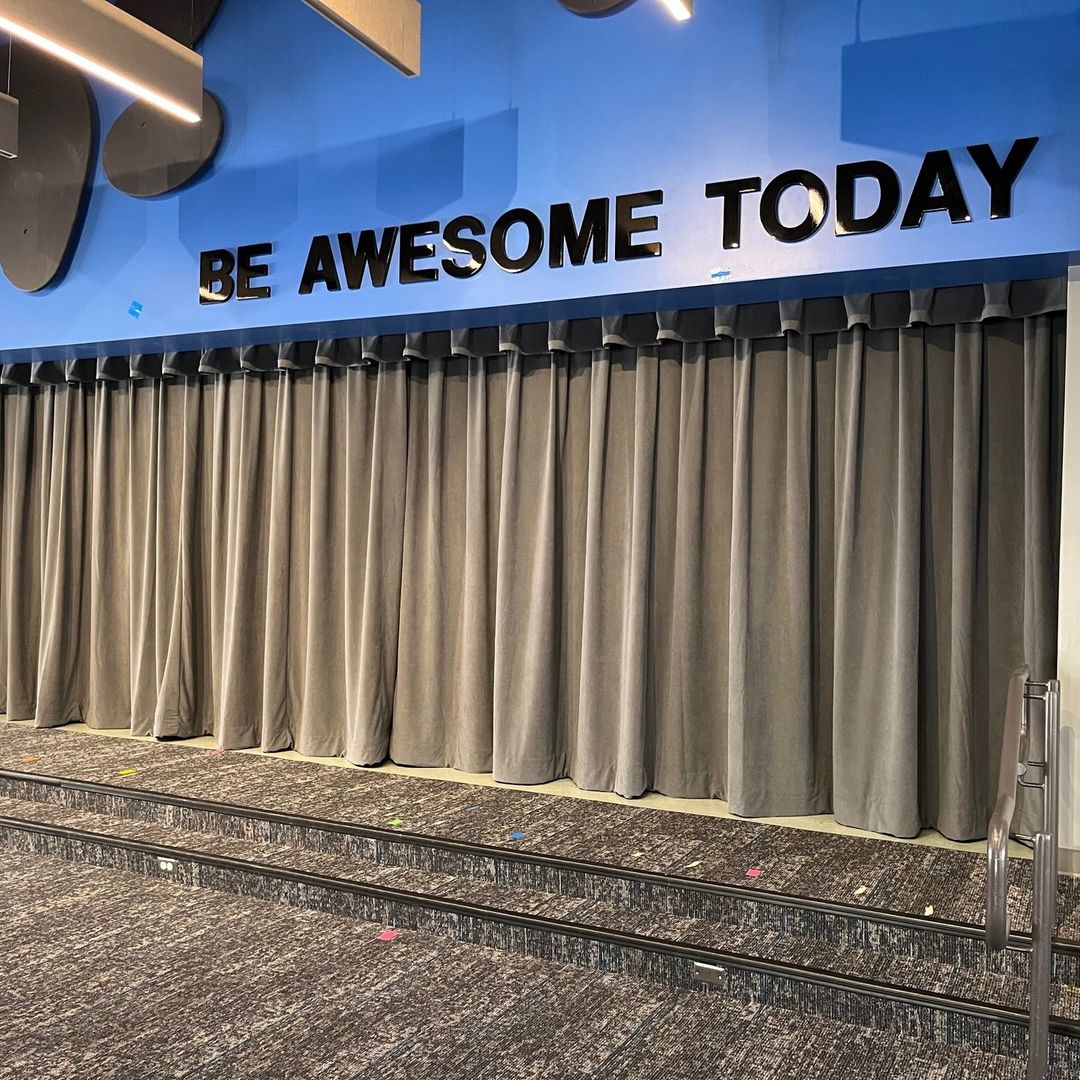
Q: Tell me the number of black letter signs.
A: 14